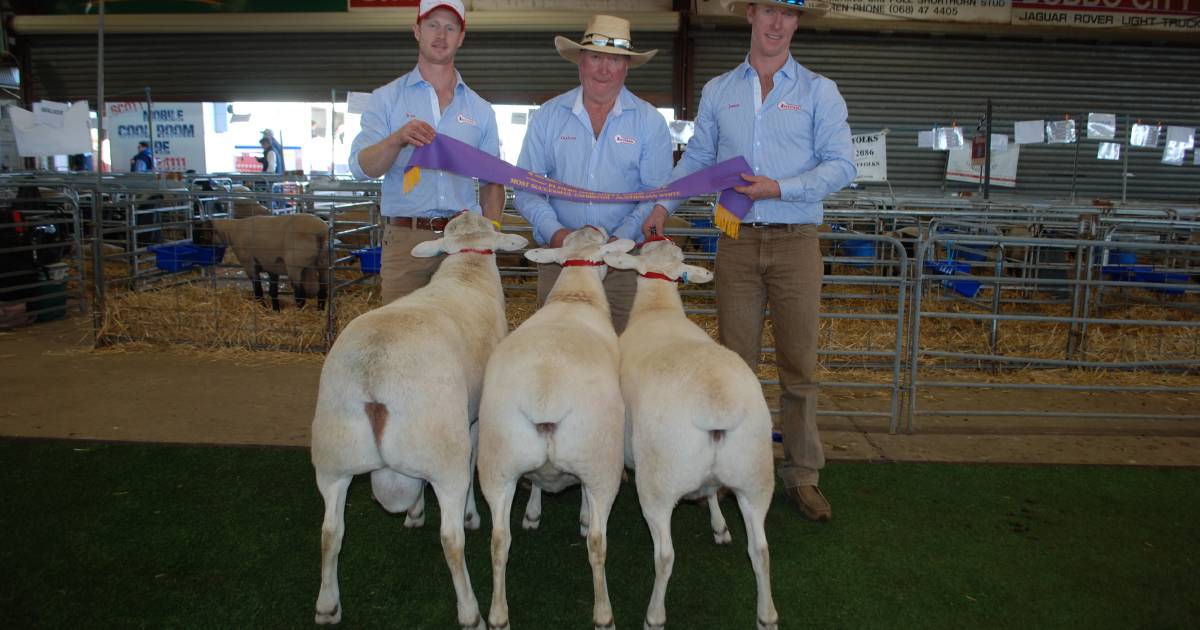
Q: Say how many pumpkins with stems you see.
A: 0